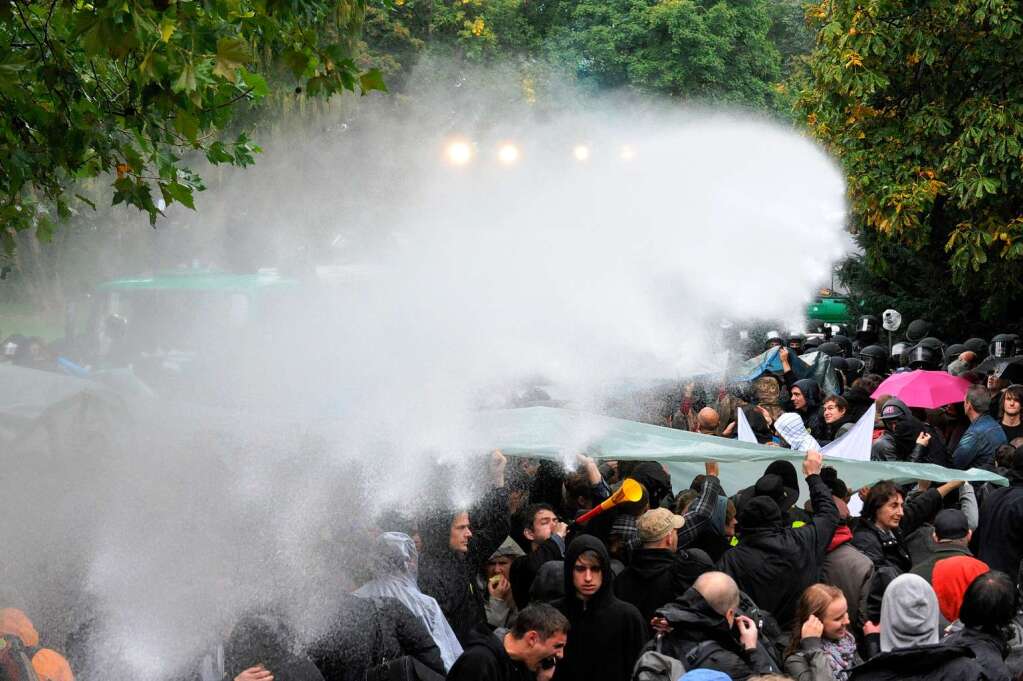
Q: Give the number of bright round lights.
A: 4